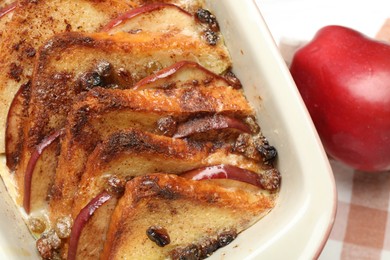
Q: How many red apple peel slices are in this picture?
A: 8